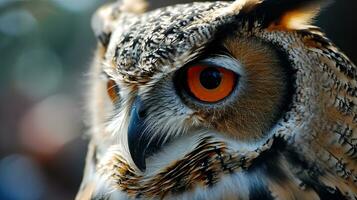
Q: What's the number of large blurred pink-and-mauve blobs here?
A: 1